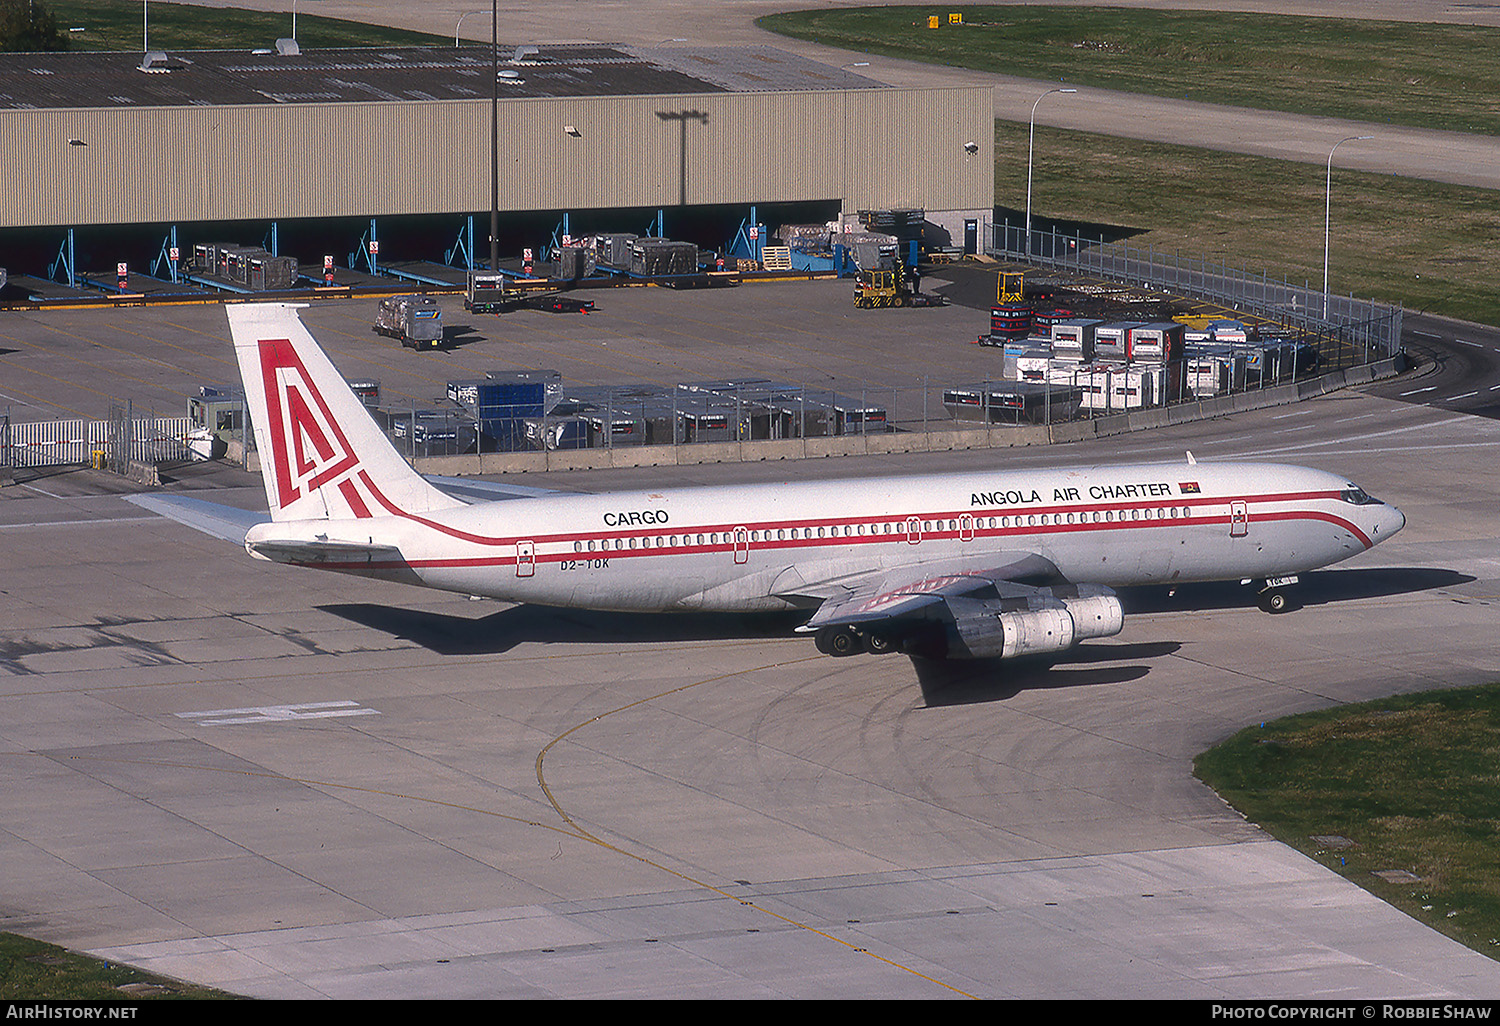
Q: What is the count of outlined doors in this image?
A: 5